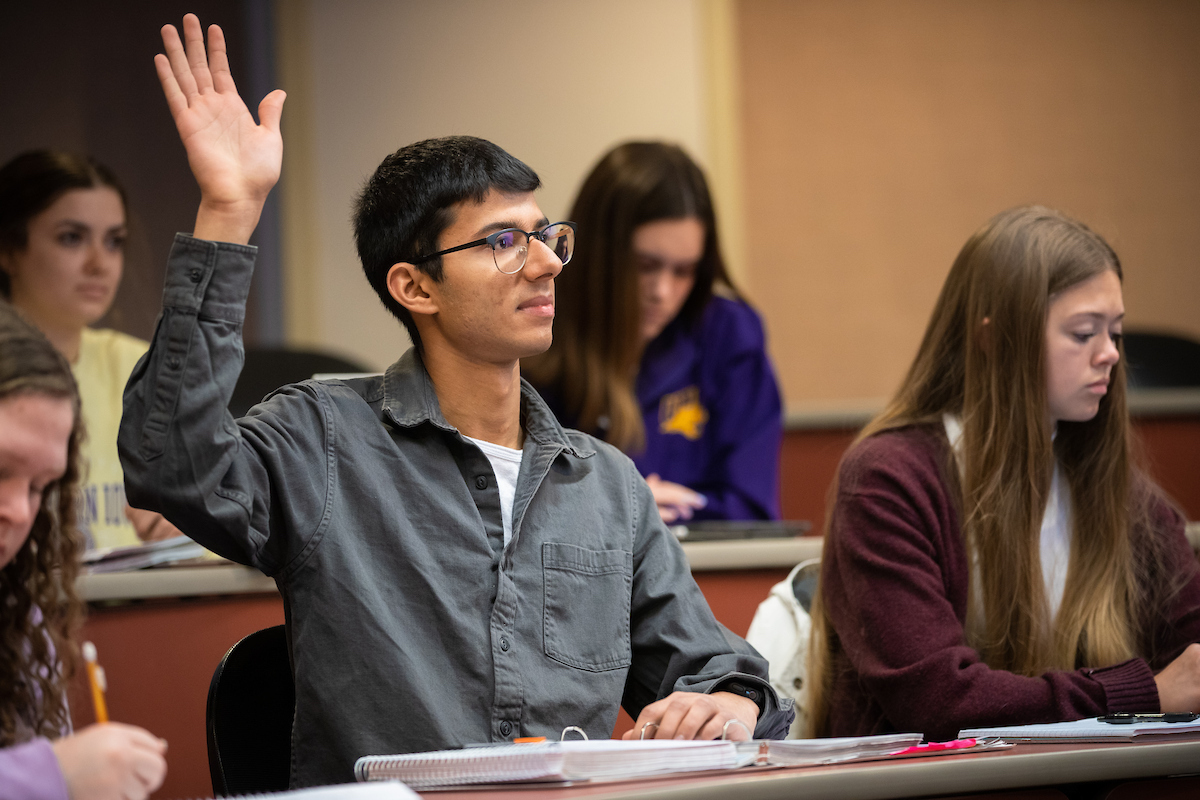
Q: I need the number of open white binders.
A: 1